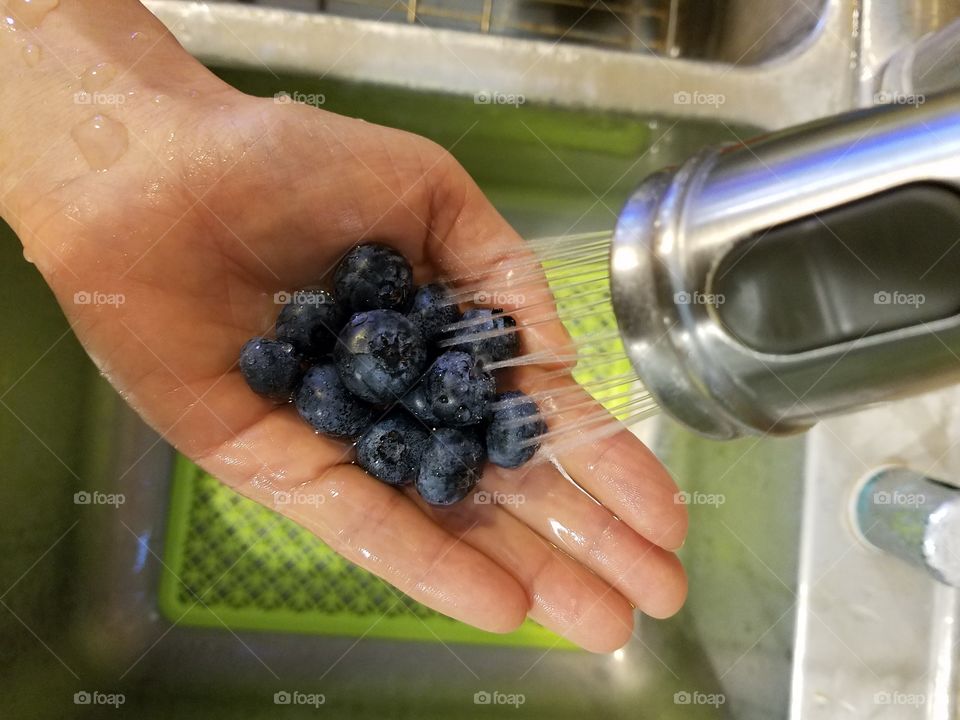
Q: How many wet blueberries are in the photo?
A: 12